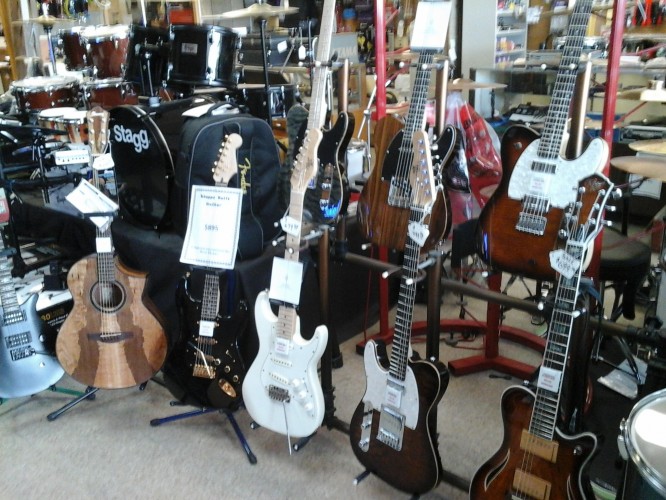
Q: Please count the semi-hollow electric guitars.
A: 1